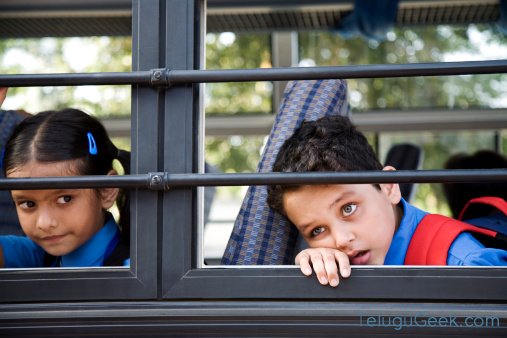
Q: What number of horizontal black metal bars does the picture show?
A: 2